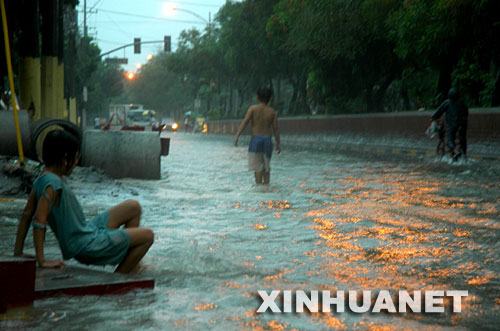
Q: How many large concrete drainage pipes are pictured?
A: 3